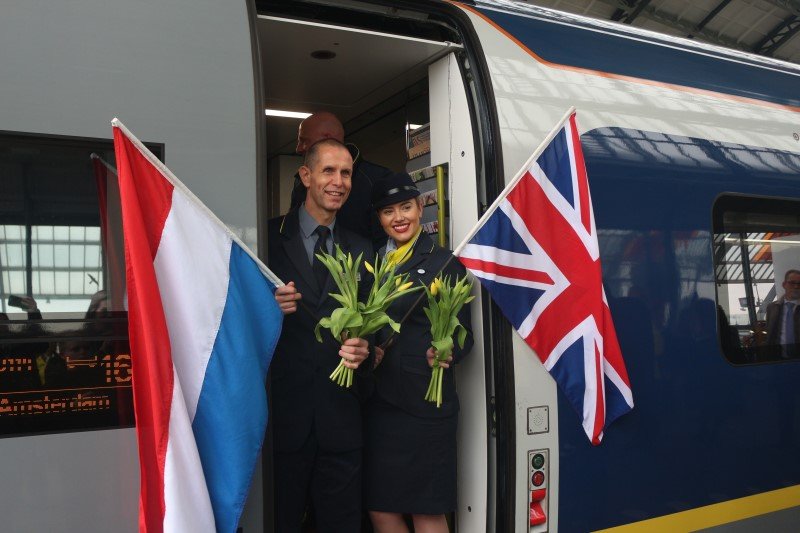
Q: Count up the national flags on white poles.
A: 2